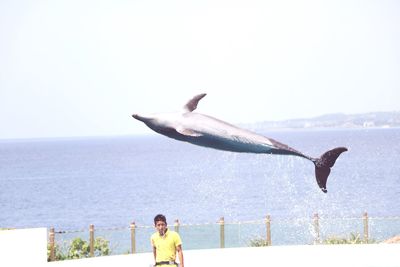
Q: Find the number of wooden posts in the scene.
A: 8